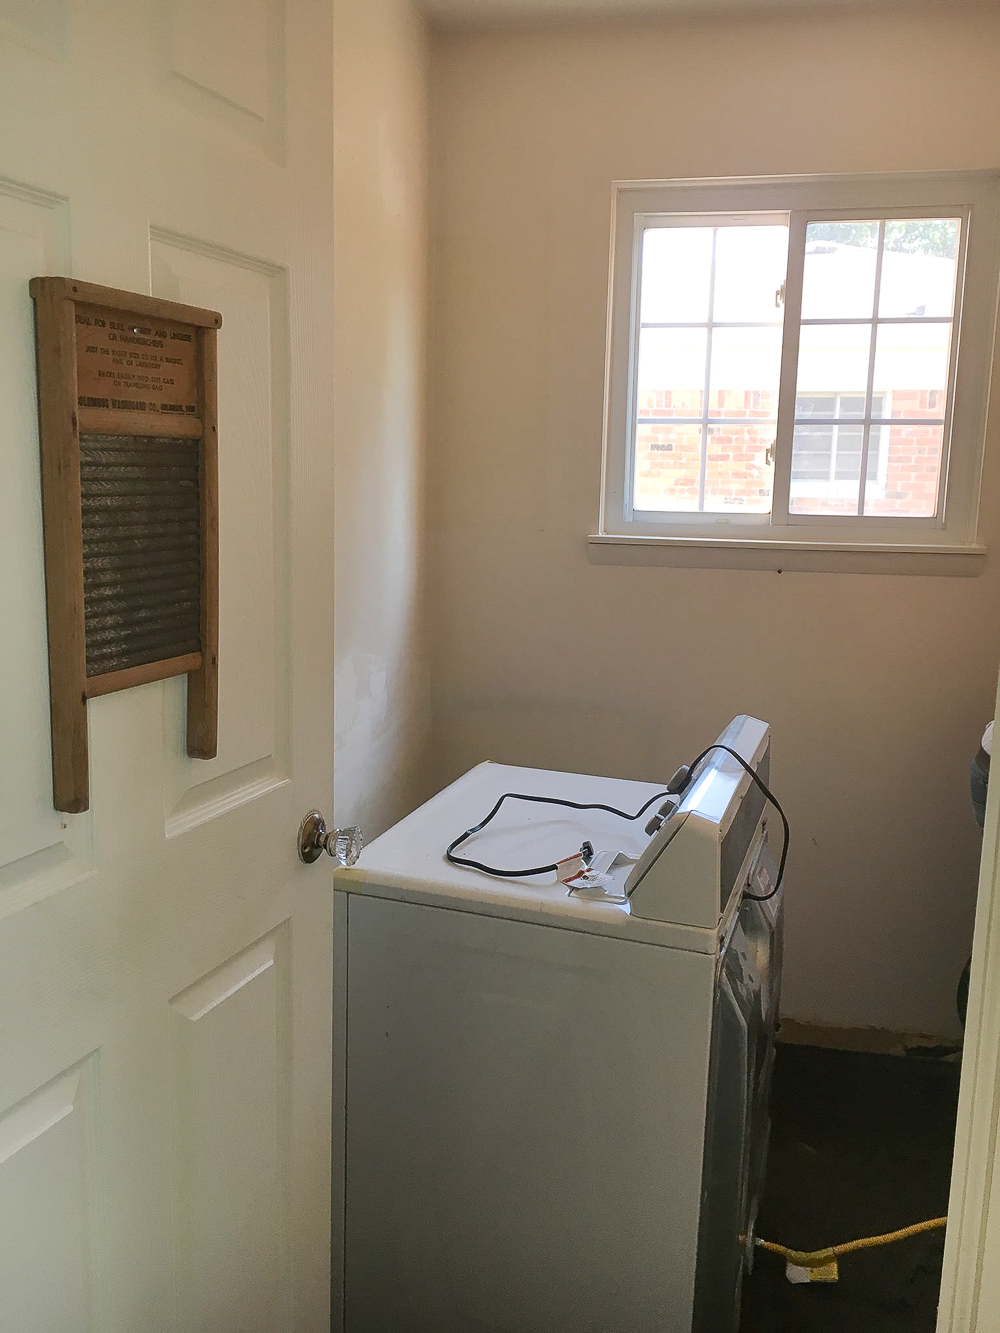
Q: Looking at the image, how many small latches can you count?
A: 2